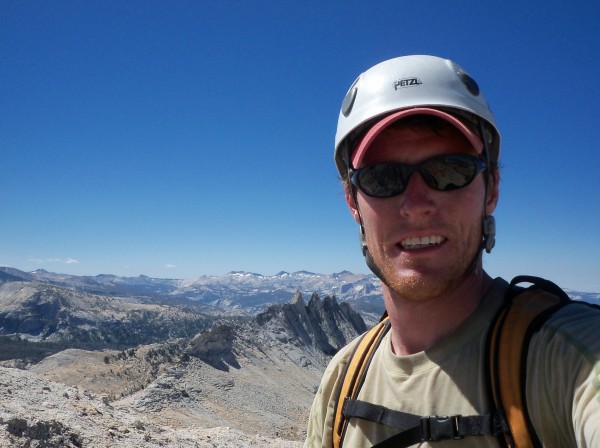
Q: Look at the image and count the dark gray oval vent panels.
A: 2